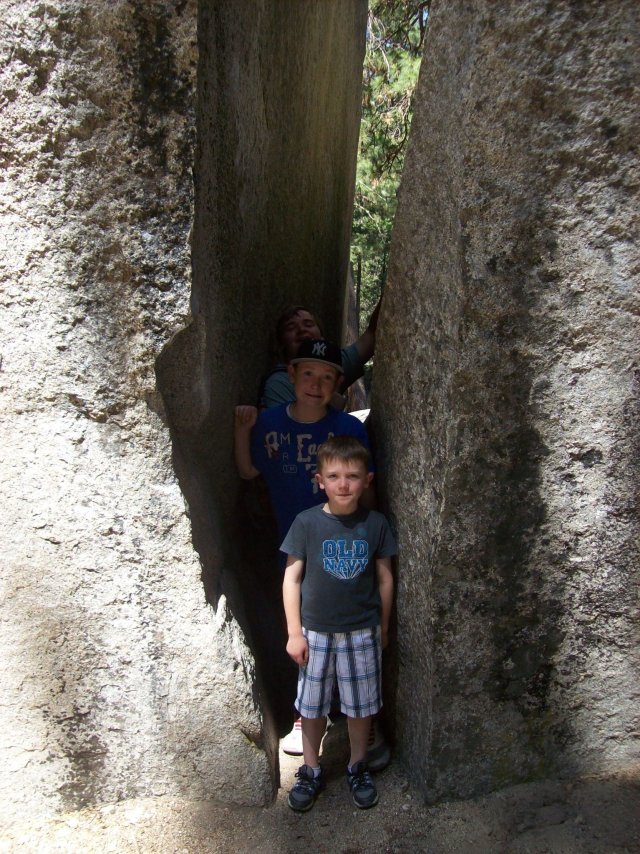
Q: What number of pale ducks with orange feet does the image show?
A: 0